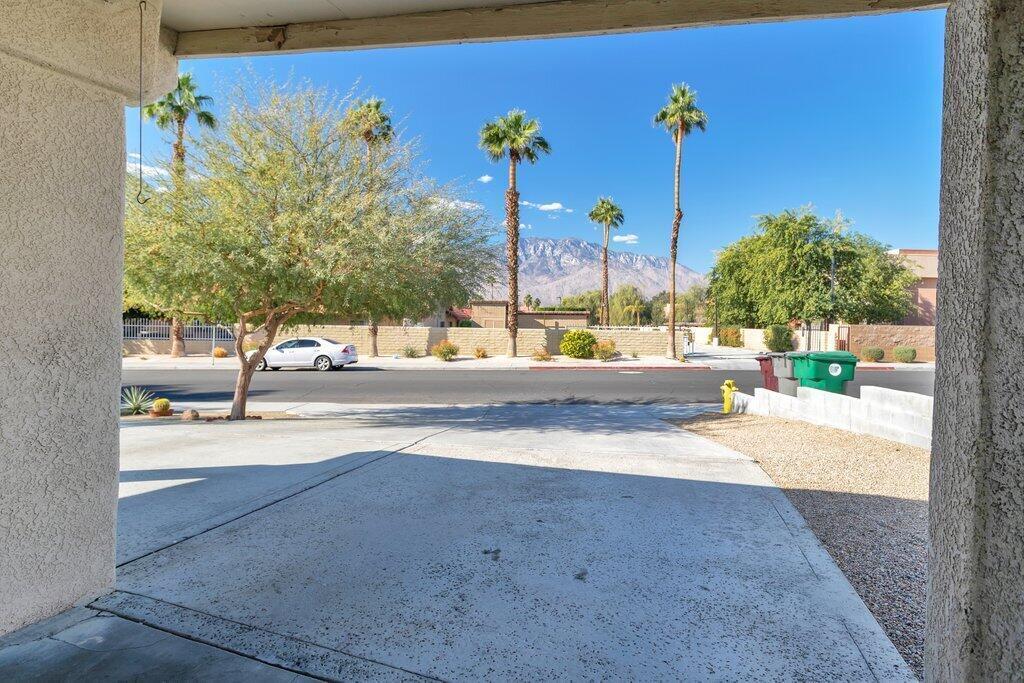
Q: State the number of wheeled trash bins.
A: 3